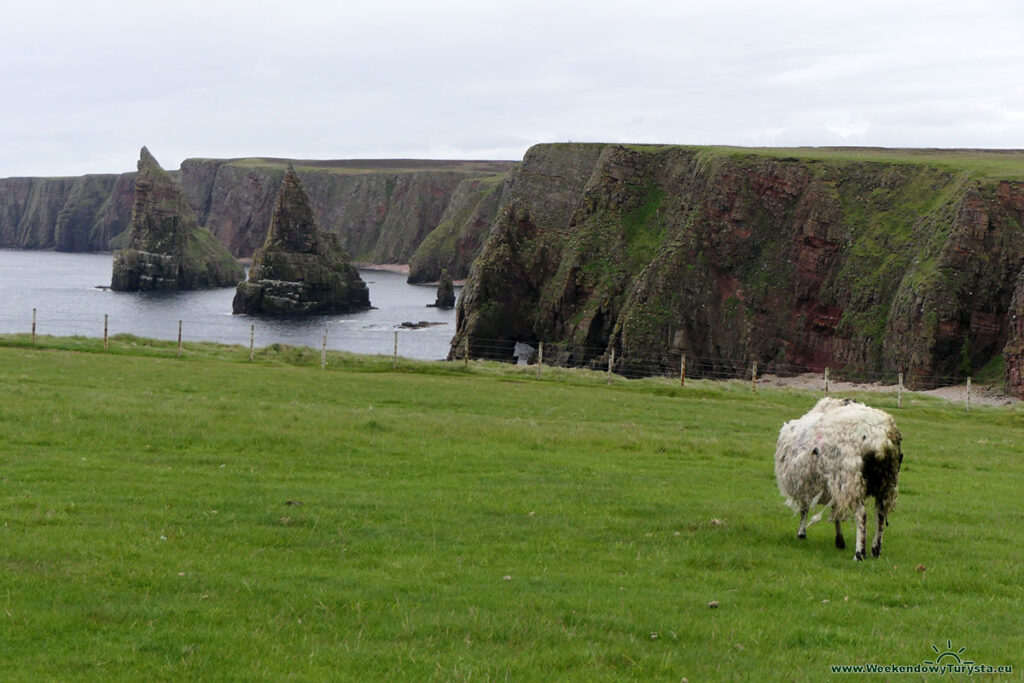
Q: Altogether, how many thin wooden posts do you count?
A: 14